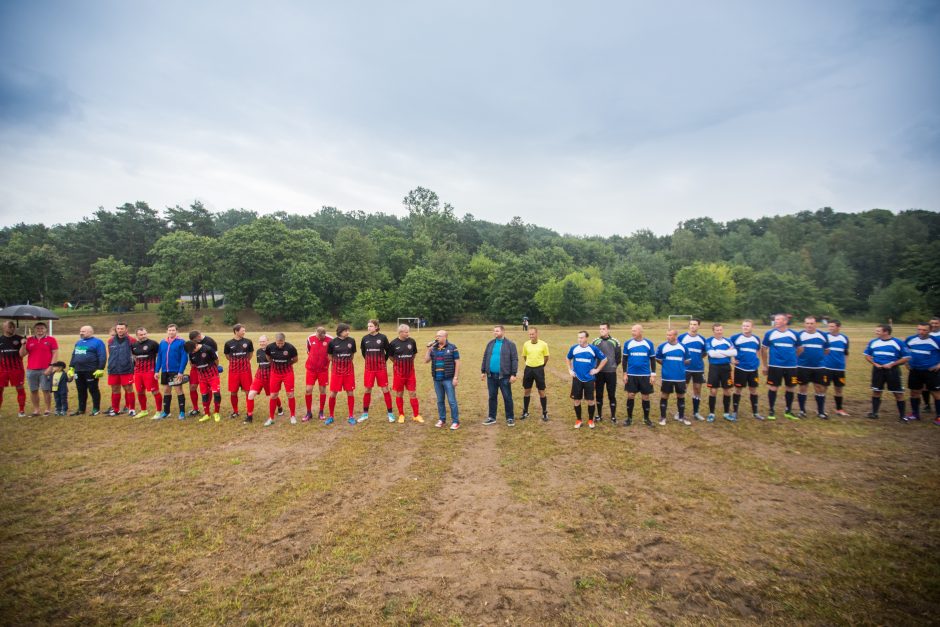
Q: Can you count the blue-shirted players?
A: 12